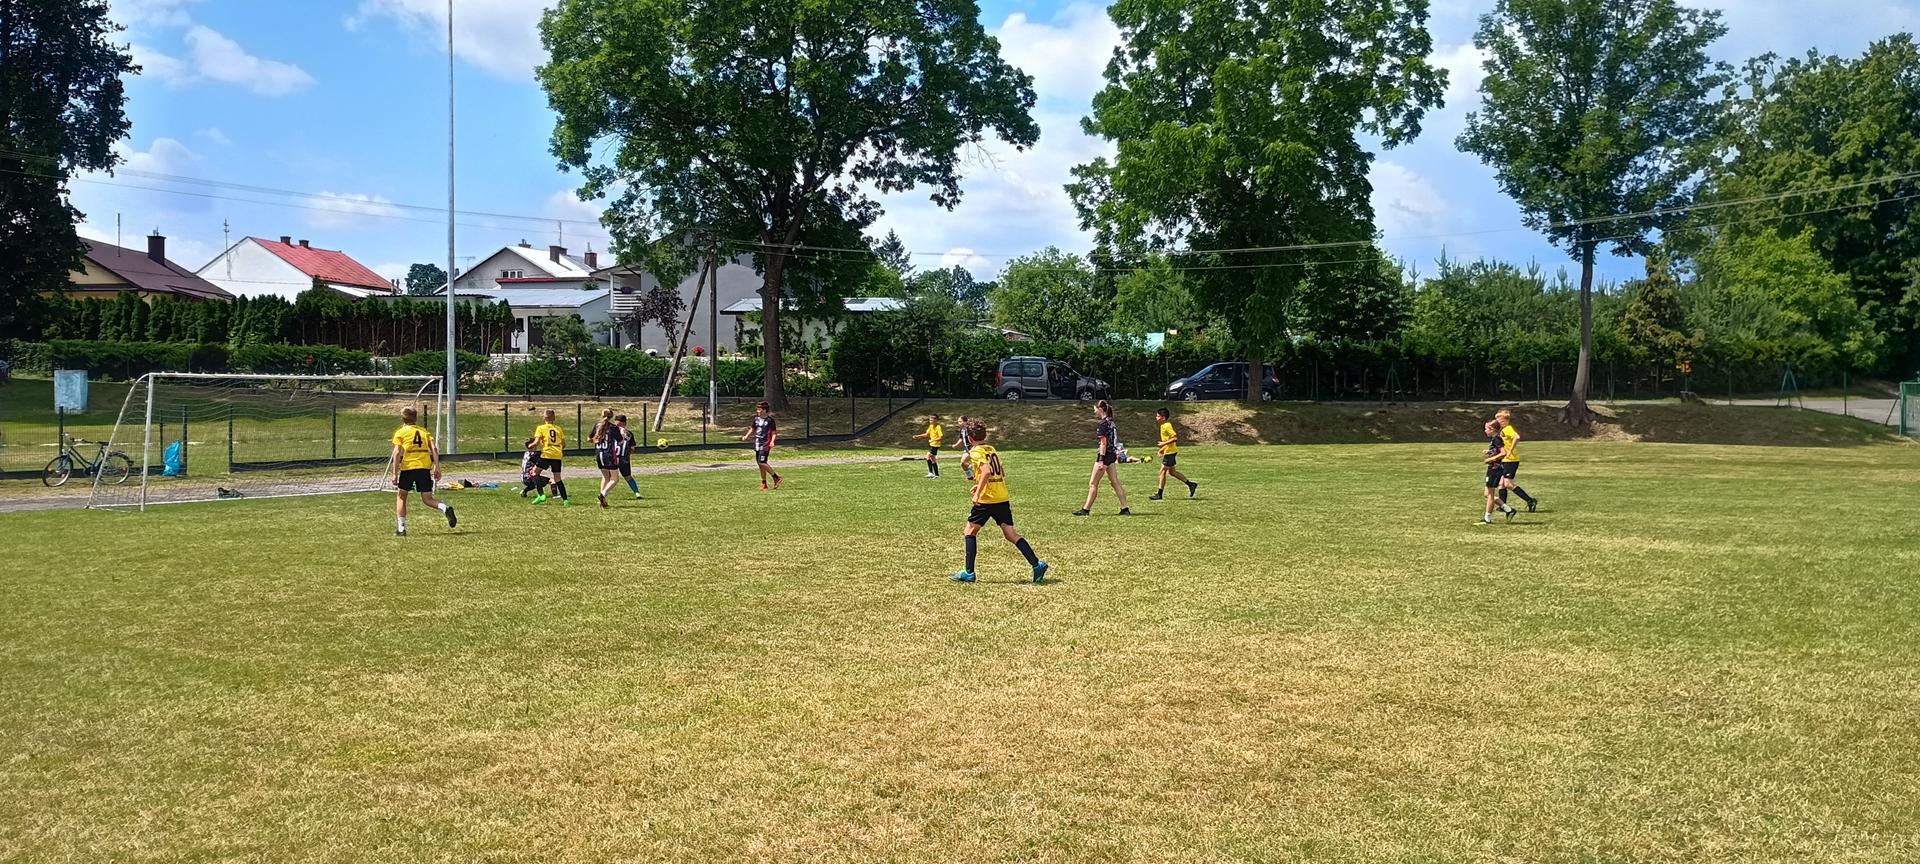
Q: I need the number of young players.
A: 13